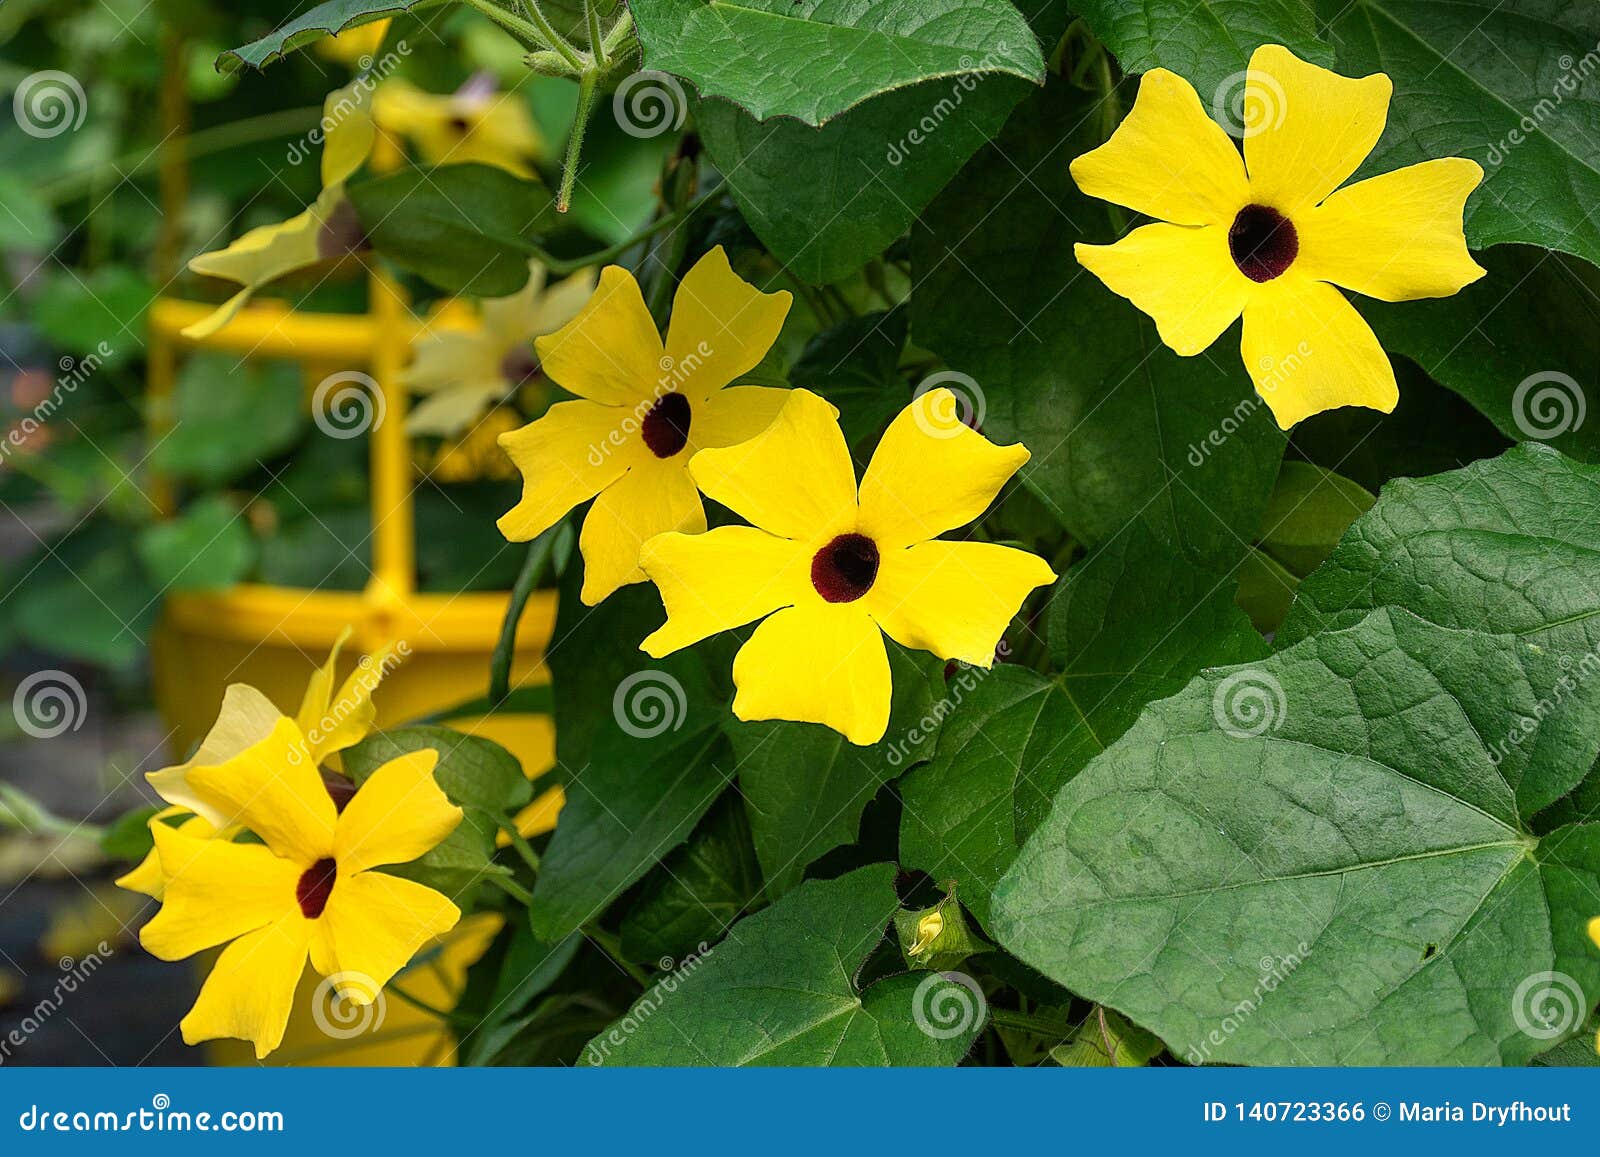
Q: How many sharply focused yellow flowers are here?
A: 4